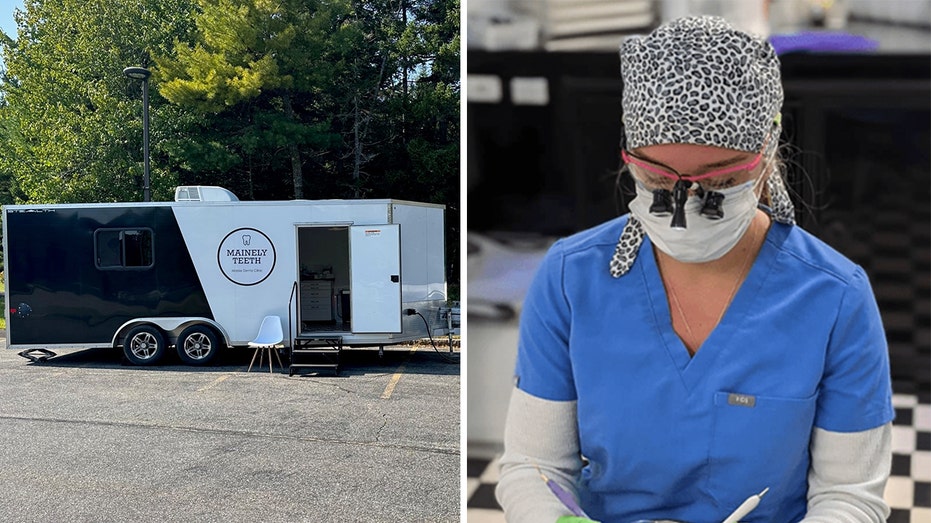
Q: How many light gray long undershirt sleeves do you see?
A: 2